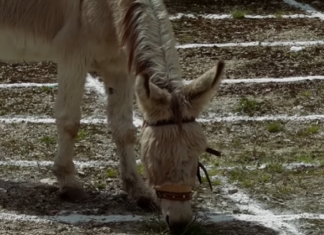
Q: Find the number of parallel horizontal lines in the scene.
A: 6